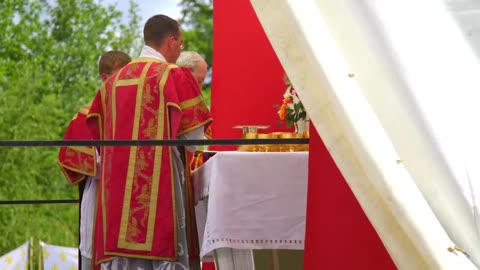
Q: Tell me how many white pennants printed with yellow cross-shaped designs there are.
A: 2